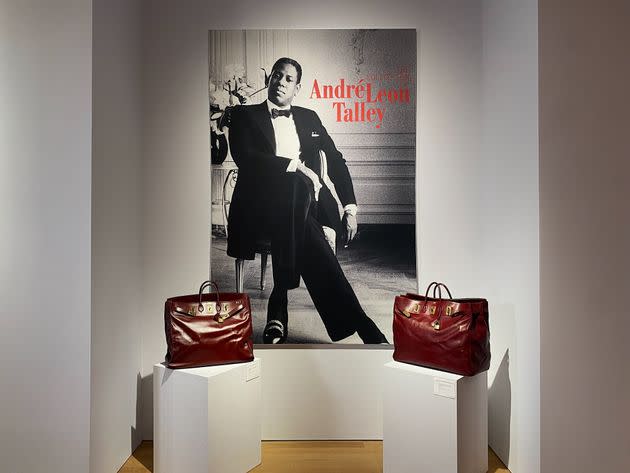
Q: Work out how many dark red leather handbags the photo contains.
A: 2